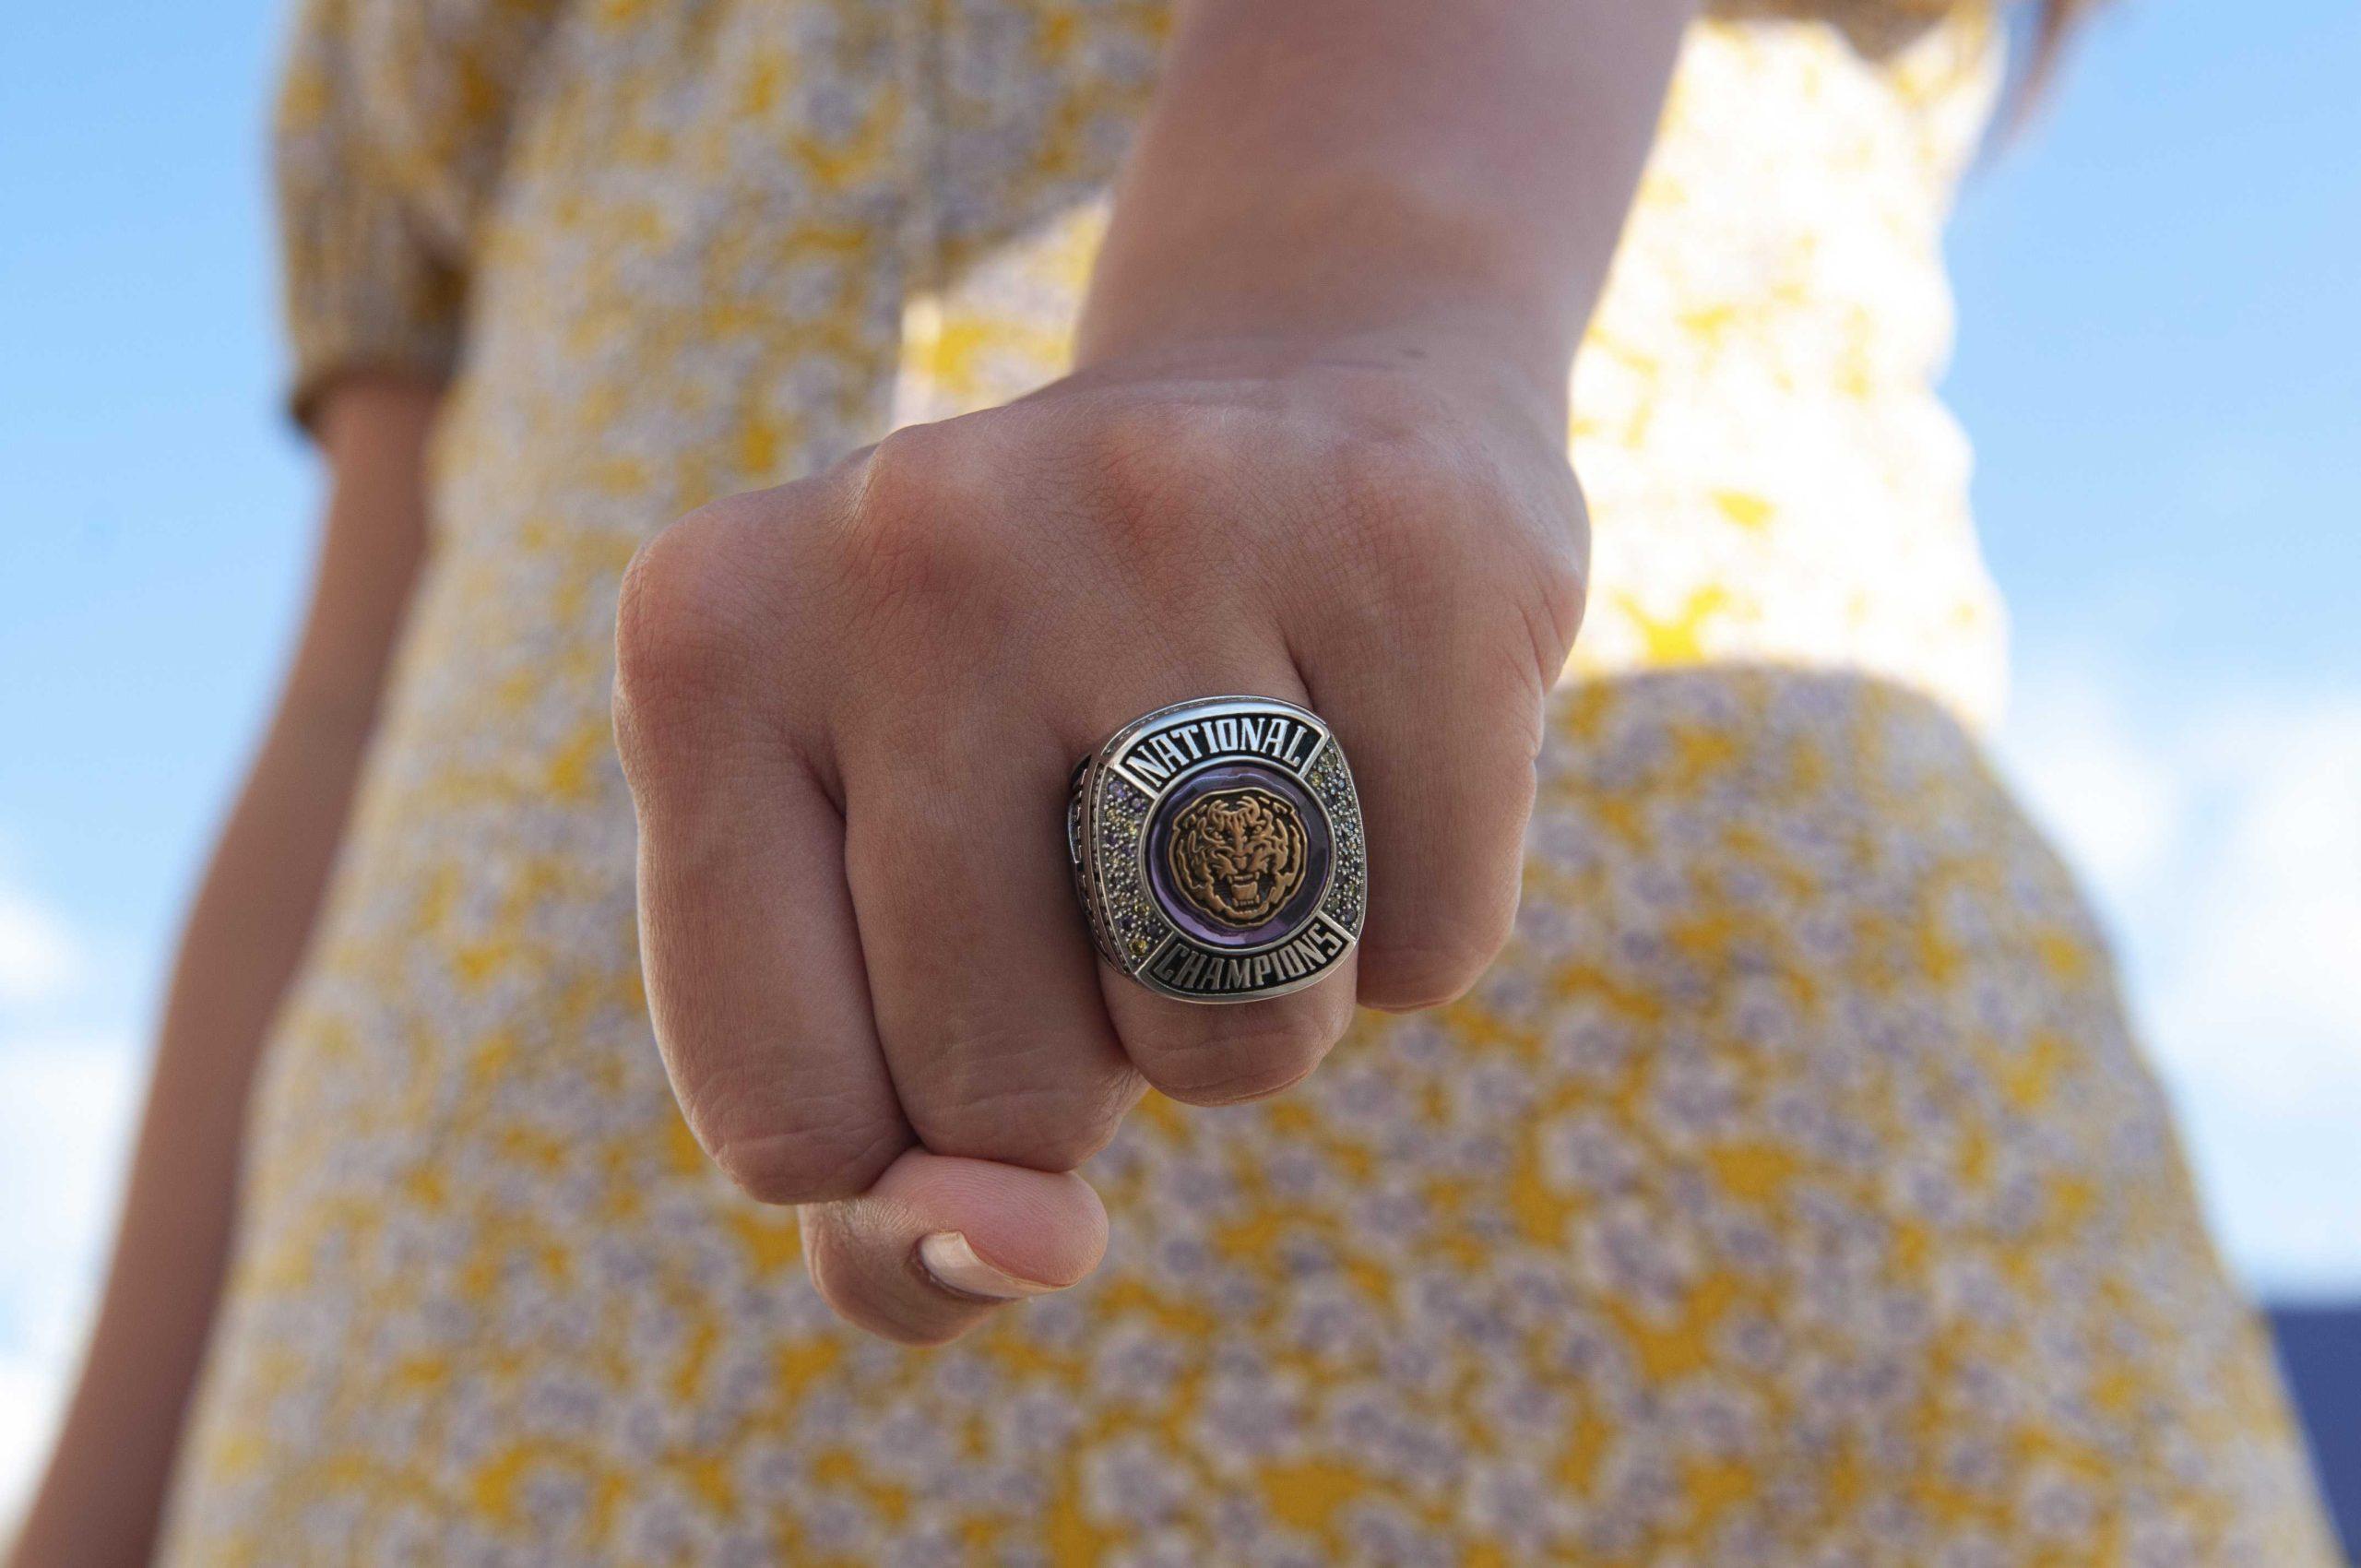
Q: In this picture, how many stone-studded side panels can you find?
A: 2